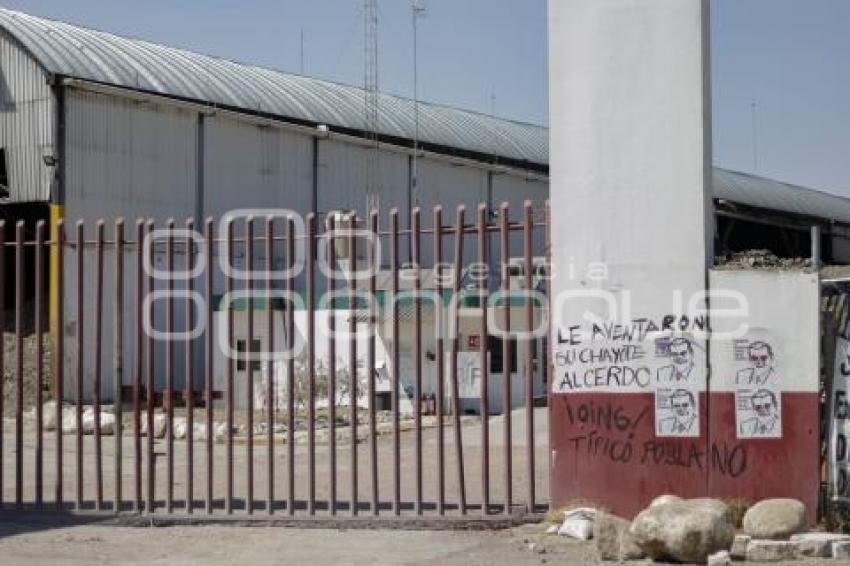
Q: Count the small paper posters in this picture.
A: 4